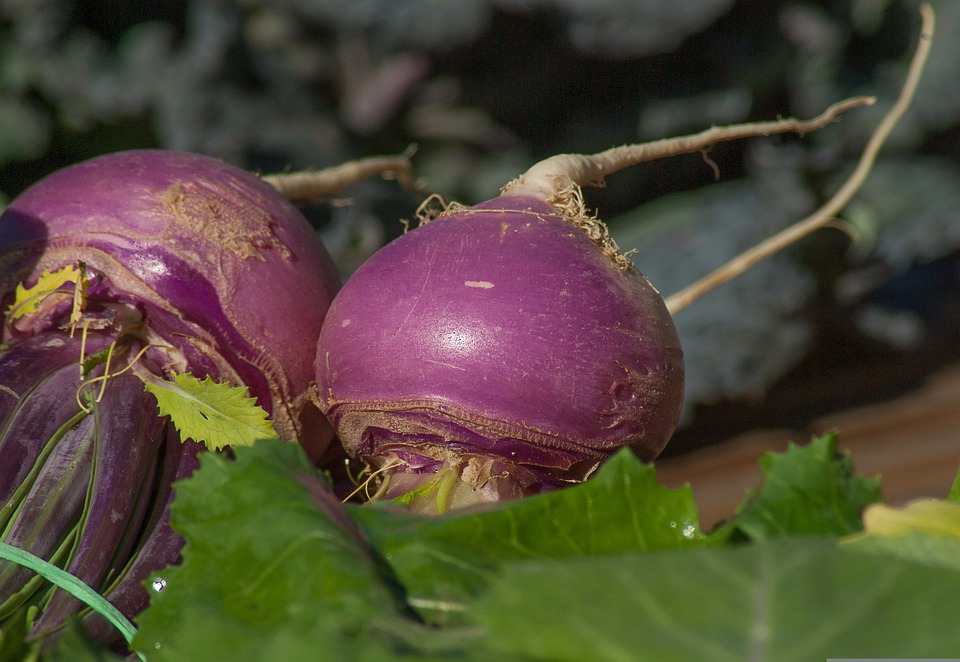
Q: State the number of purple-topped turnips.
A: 2